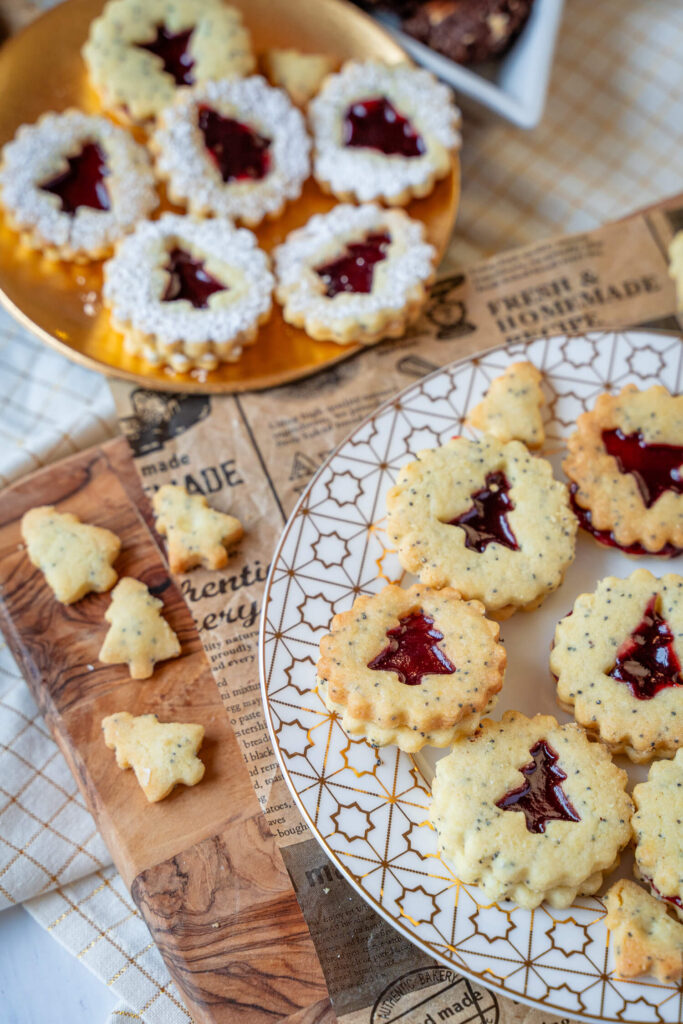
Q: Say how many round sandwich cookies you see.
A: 12